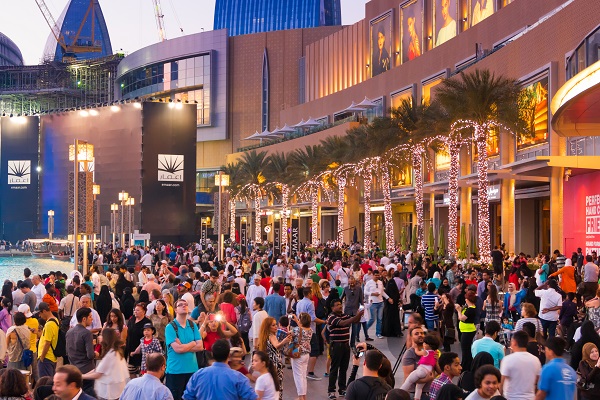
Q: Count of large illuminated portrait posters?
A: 4